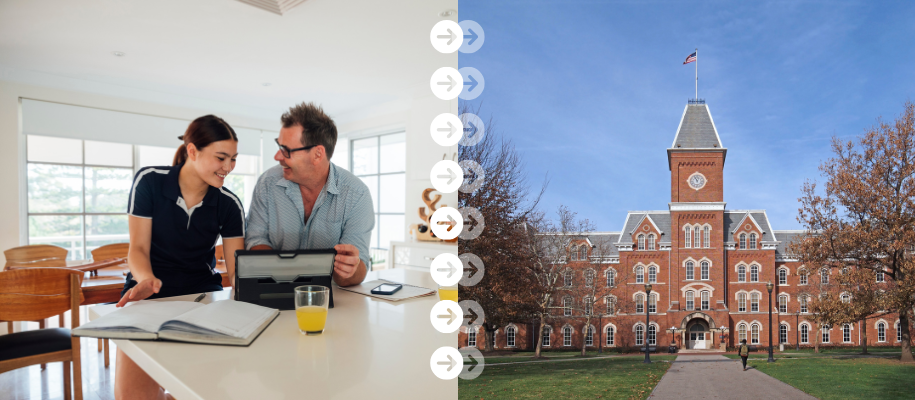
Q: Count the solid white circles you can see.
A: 8